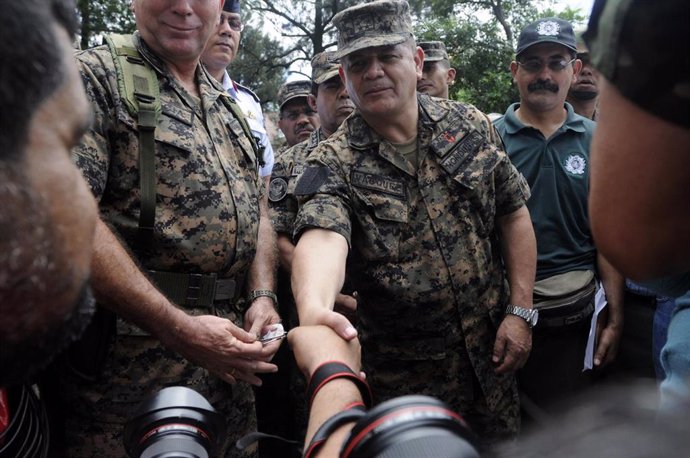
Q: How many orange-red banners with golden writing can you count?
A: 0